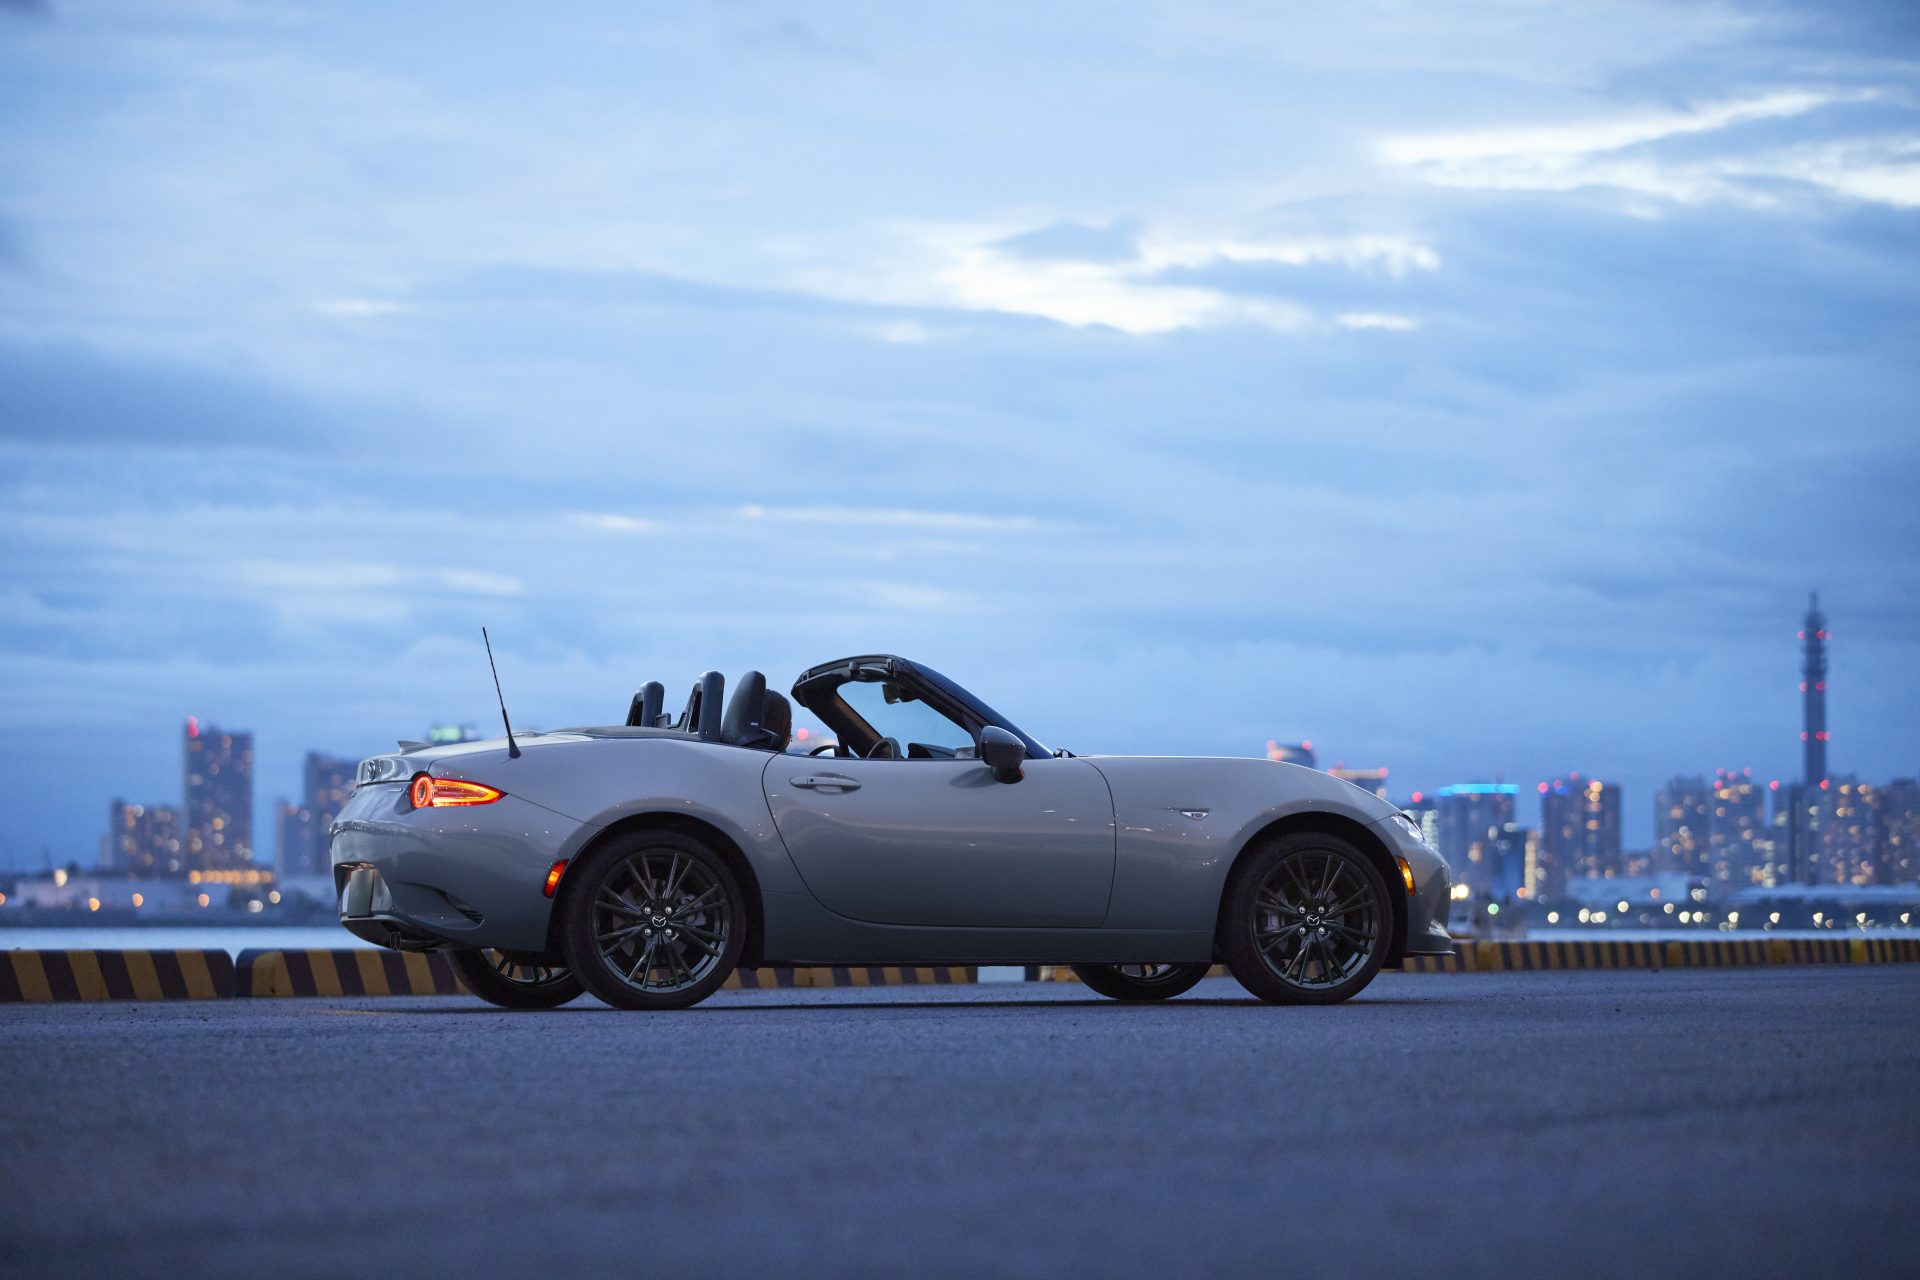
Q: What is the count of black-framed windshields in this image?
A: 1